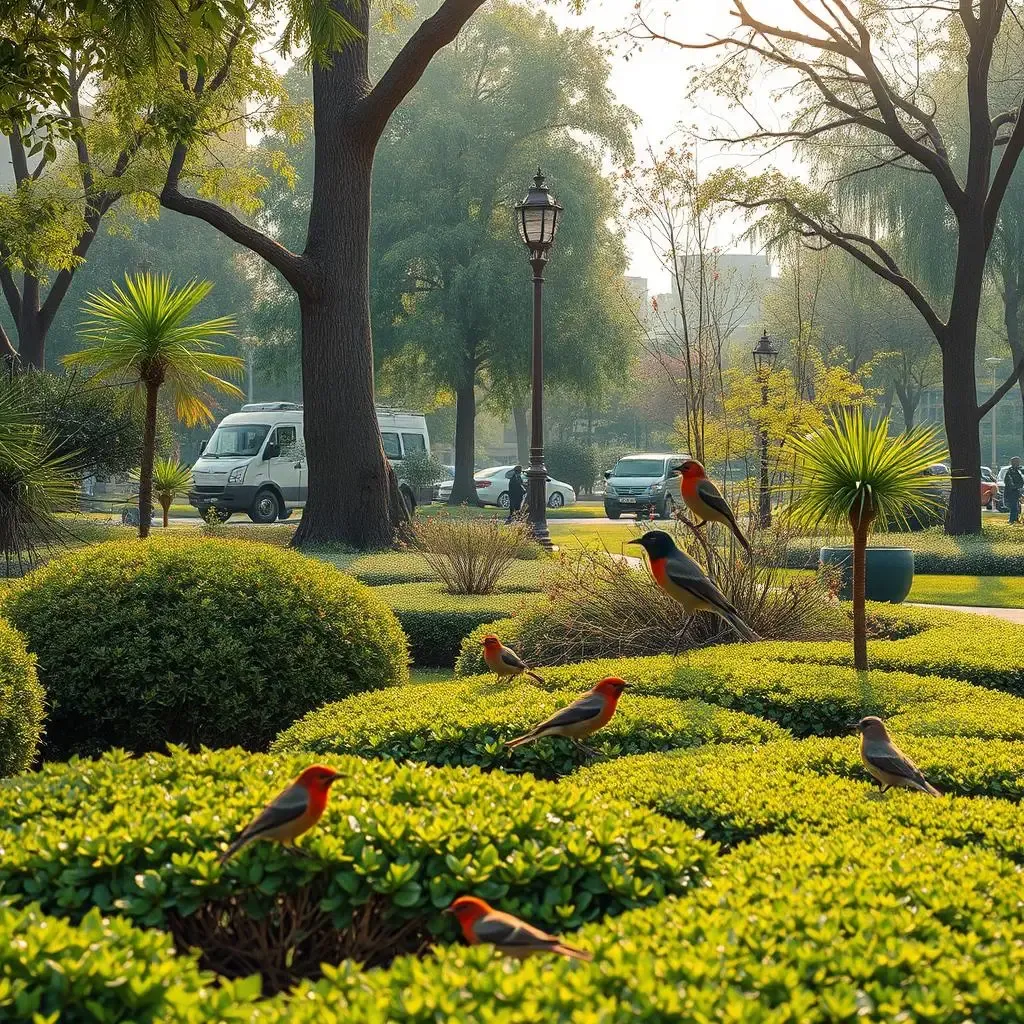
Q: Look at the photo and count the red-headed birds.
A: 5